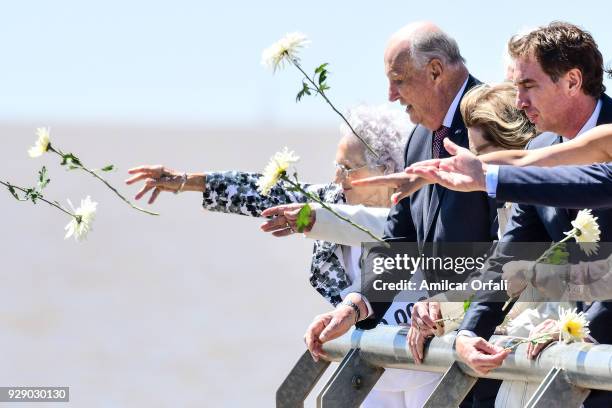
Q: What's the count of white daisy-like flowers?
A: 6